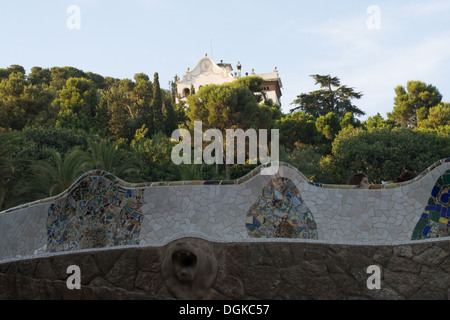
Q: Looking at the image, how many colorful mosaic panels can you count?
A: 3